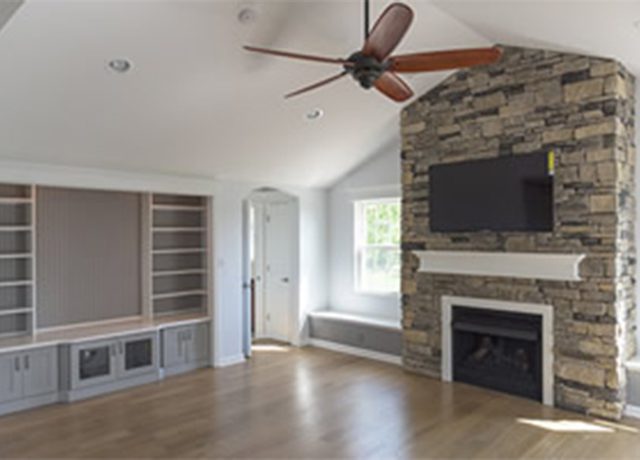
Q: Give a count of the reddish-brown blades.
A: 5